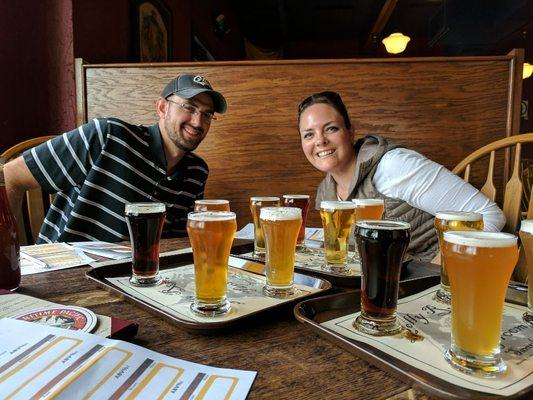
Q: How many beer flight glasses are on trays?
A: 12